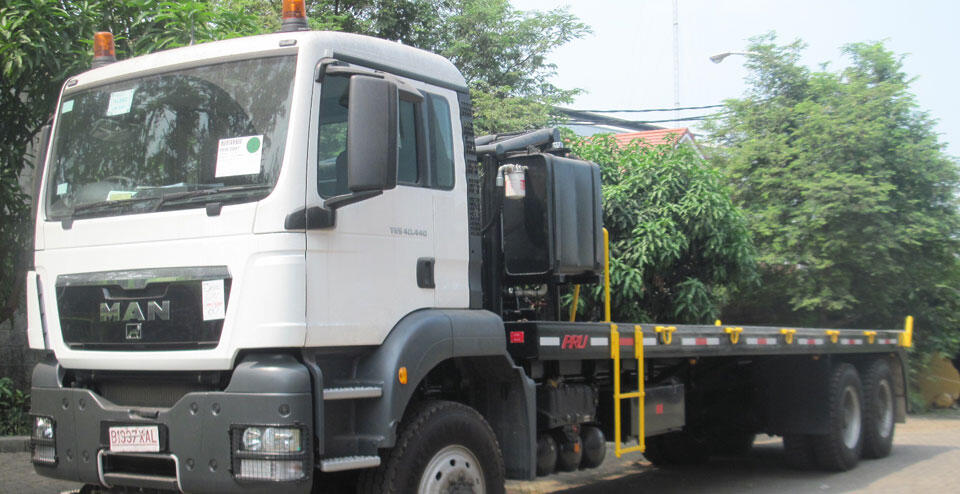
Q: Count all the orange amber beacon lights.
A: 2